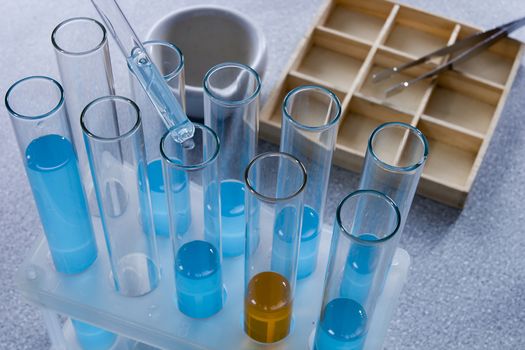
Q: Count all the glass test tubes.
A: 10